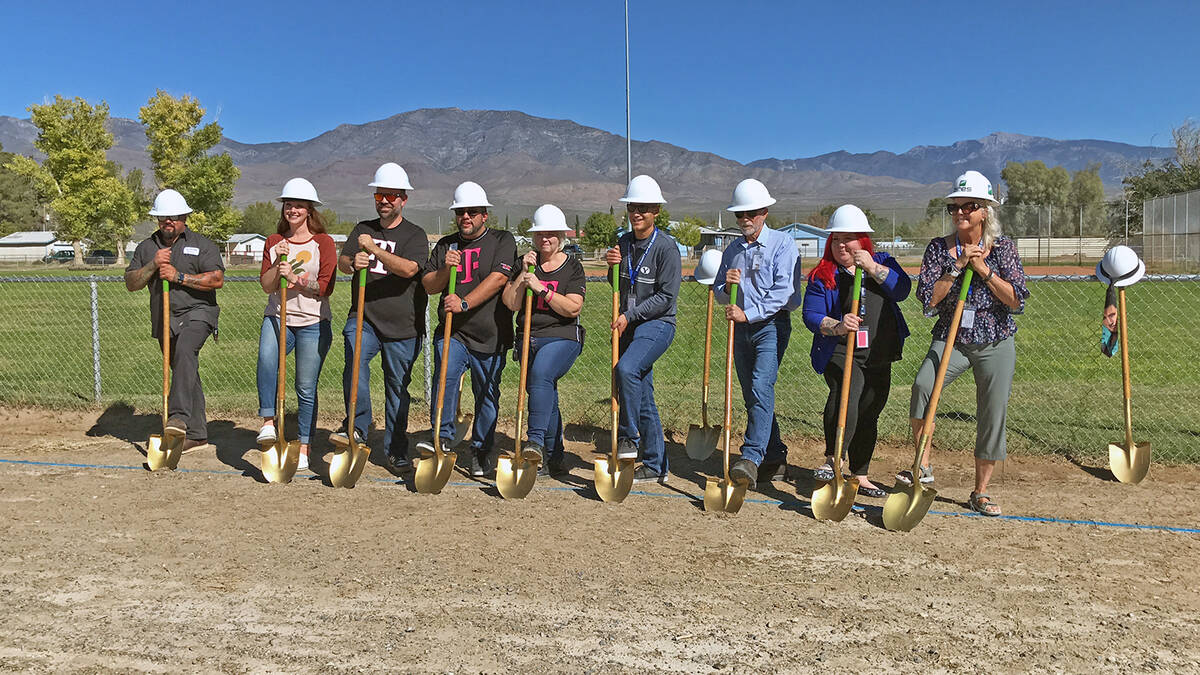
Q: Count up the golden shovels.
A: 12